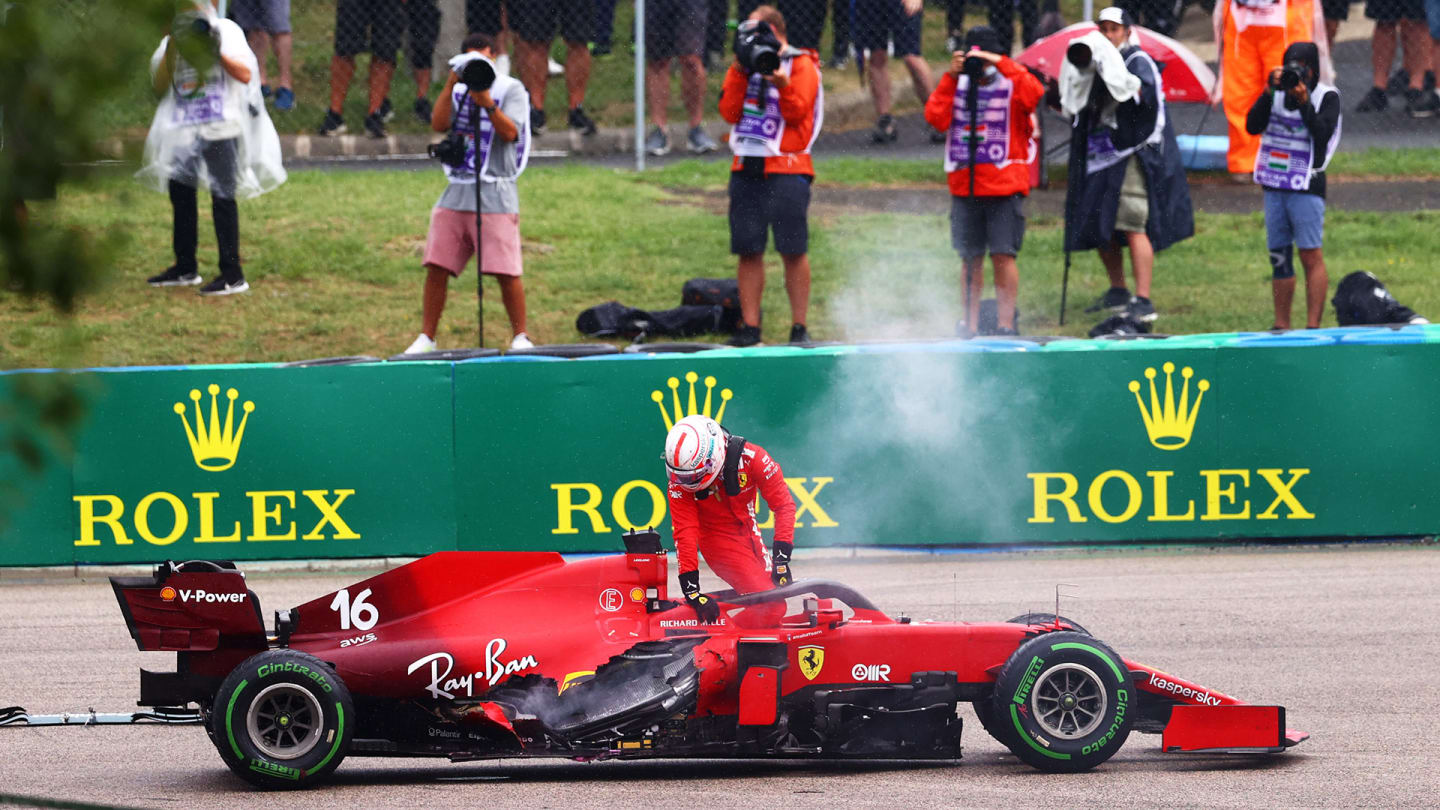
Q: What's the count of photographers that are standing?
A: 6